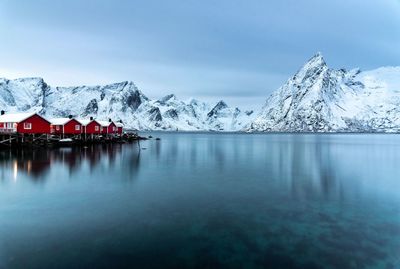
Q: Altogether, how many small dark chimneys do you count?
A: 5